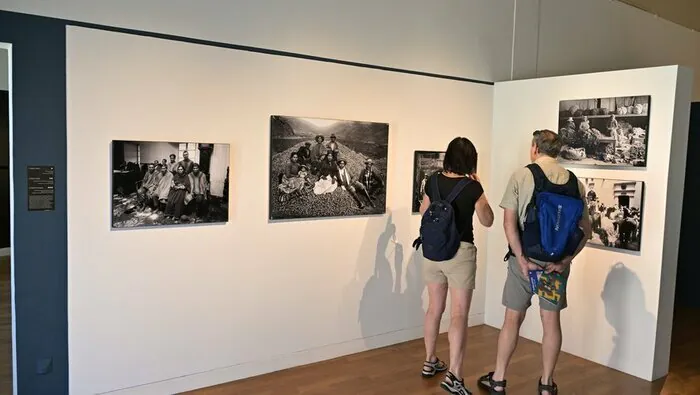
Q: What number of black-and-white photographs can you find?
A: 5